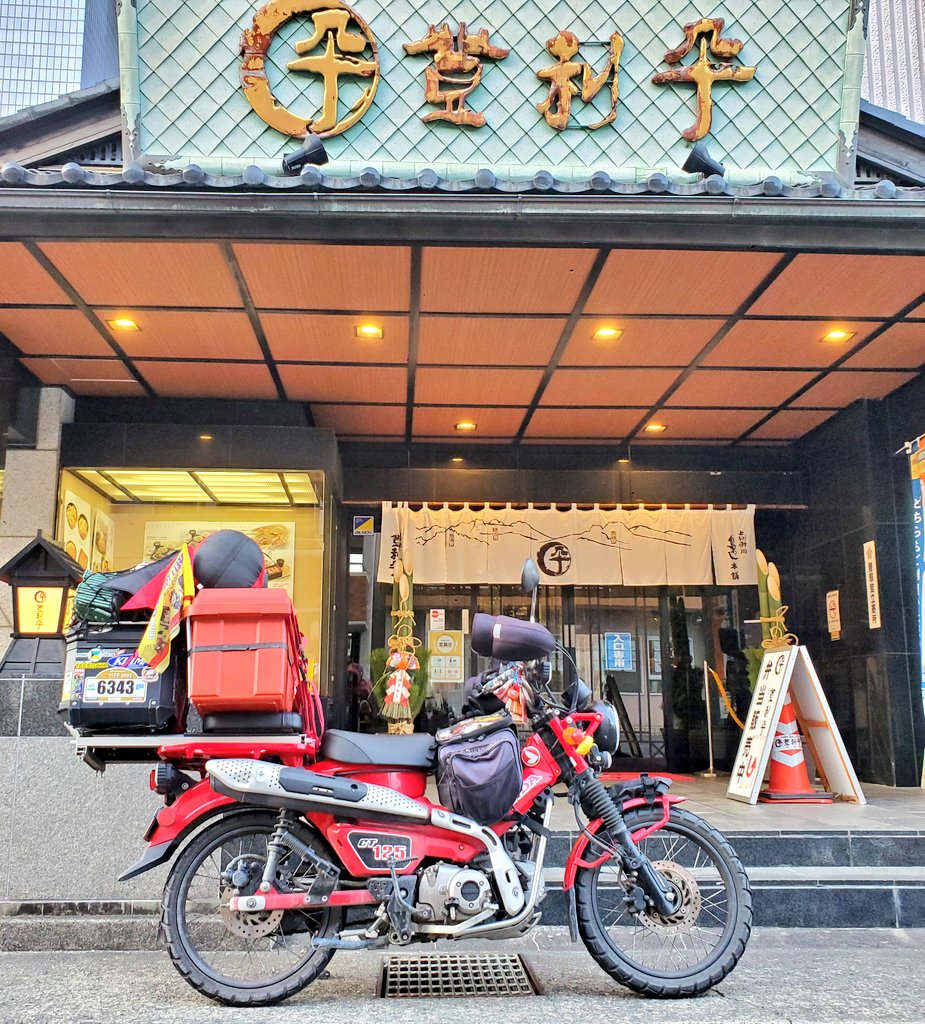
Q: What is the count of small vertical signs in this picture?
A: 2